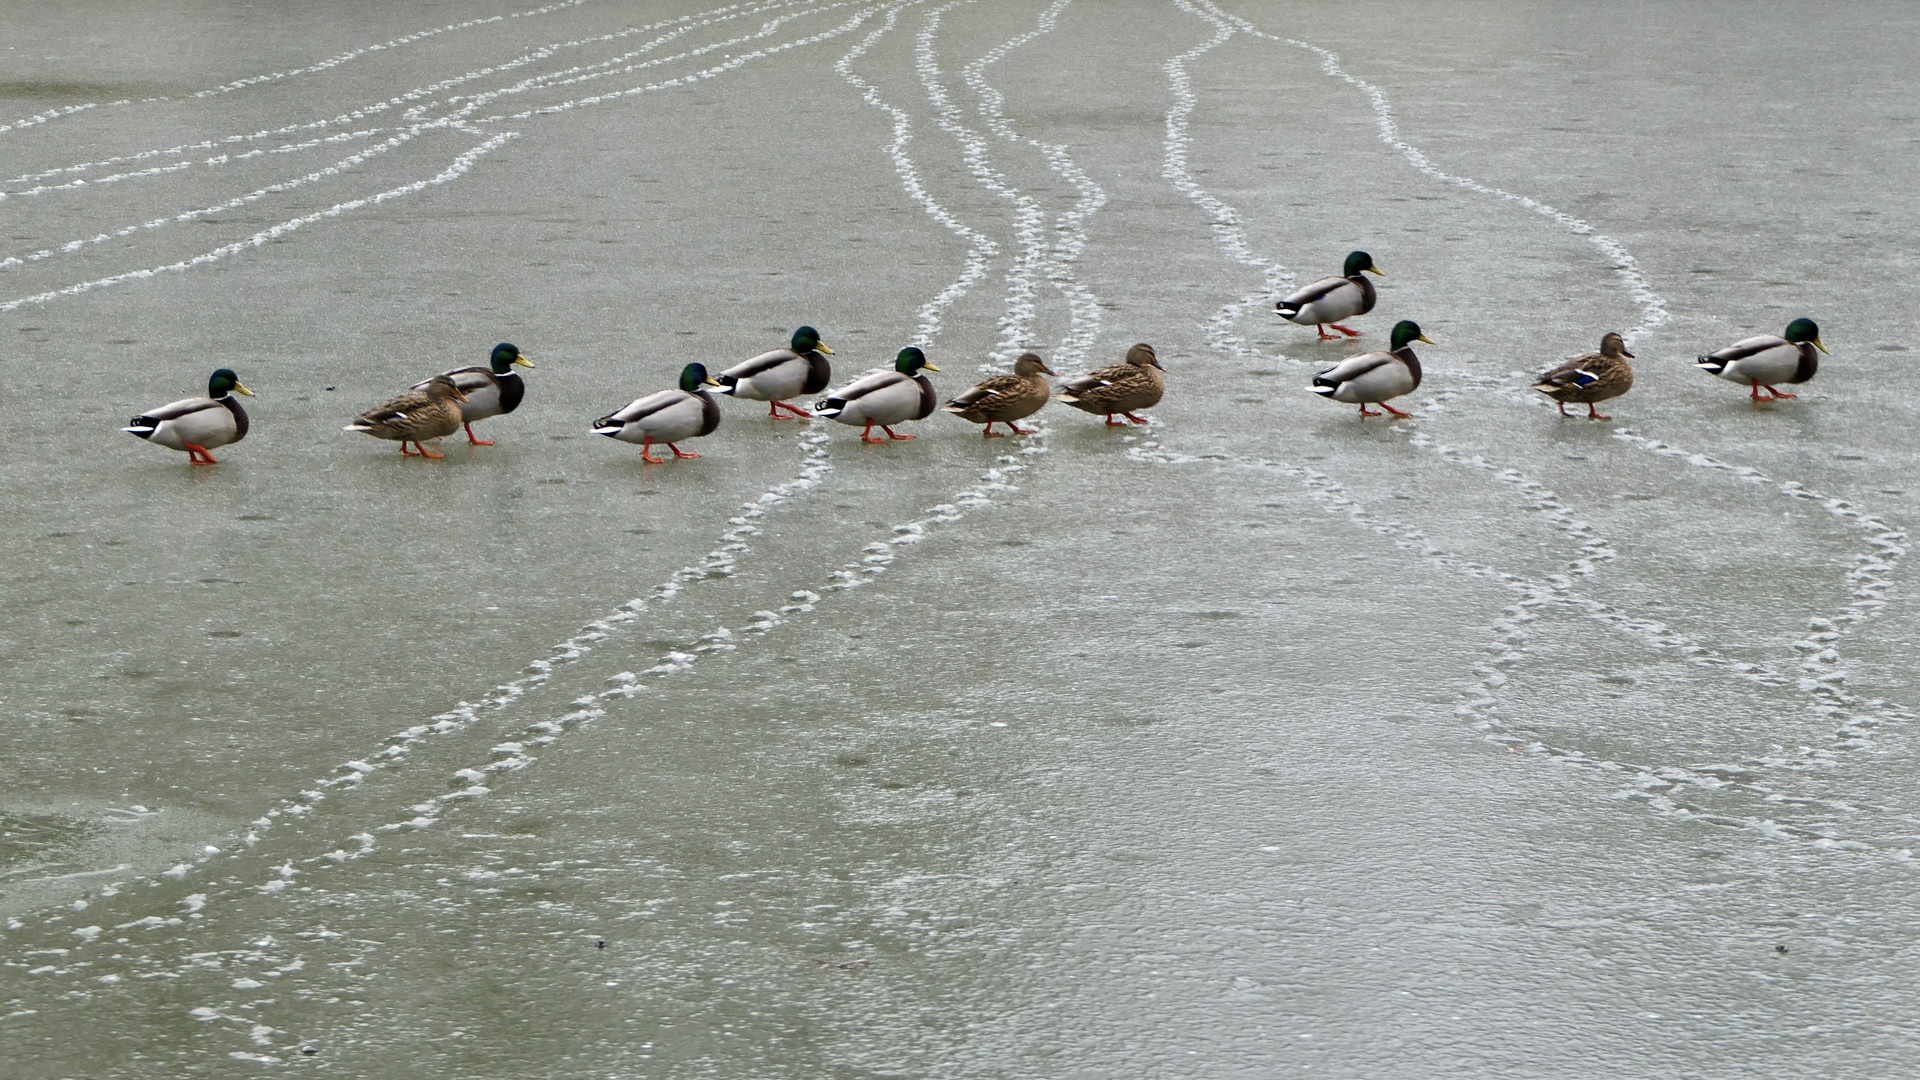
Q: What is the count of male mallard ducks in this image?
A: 8